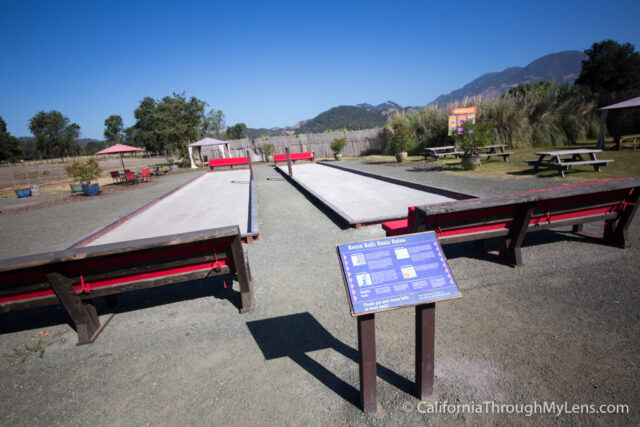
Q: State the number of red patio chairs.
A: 4